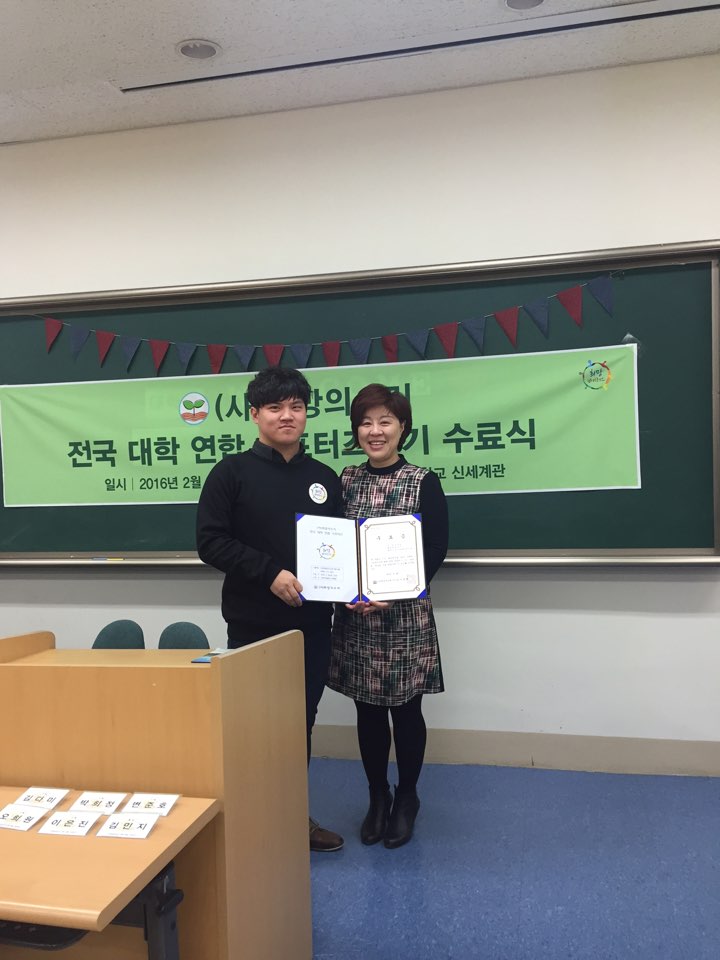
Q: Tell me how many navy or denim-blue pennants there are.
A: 10